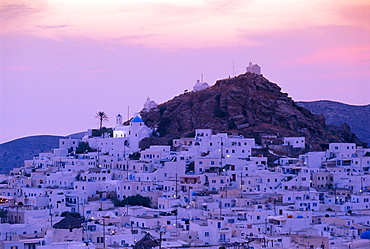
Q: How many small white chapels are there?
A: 3